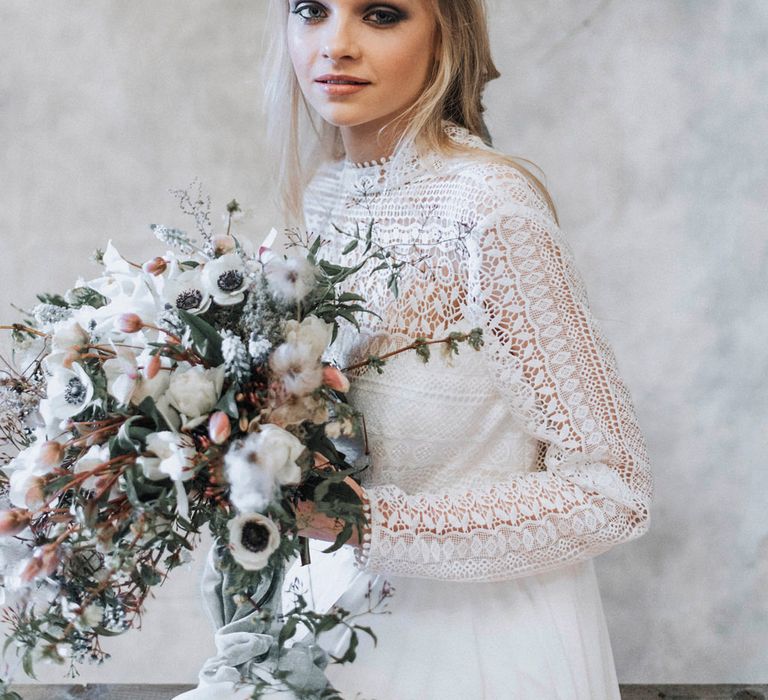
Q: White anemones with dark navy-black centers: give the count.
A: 4